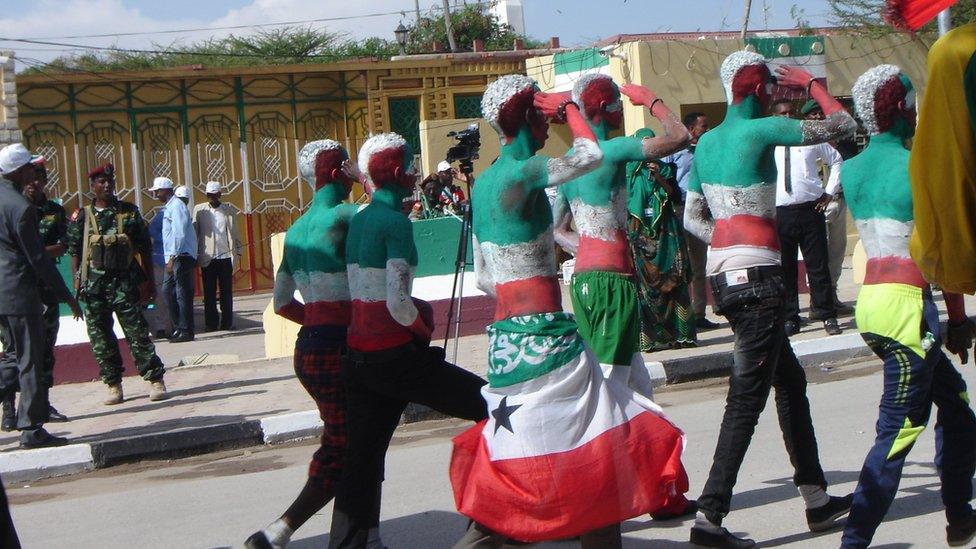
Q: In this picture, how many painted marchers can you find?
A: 6